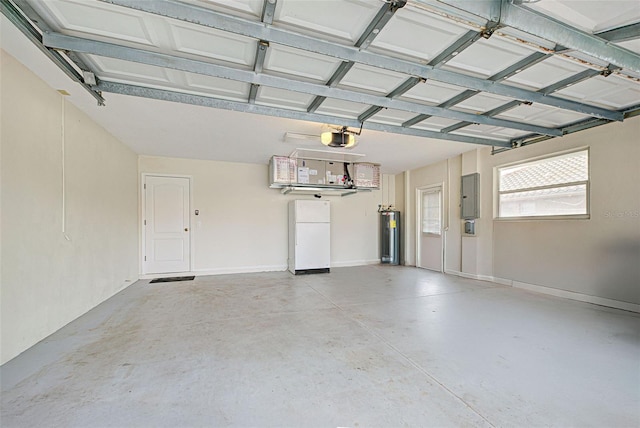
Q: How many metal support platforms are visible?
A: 1